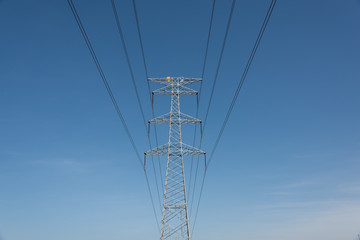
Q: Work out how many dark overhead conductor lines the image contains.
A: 6